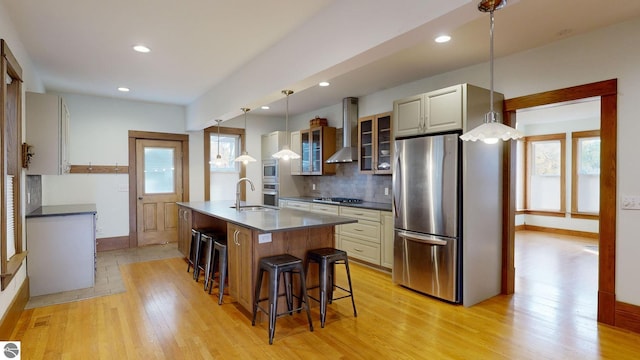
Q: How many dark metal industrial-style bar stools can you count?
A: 5